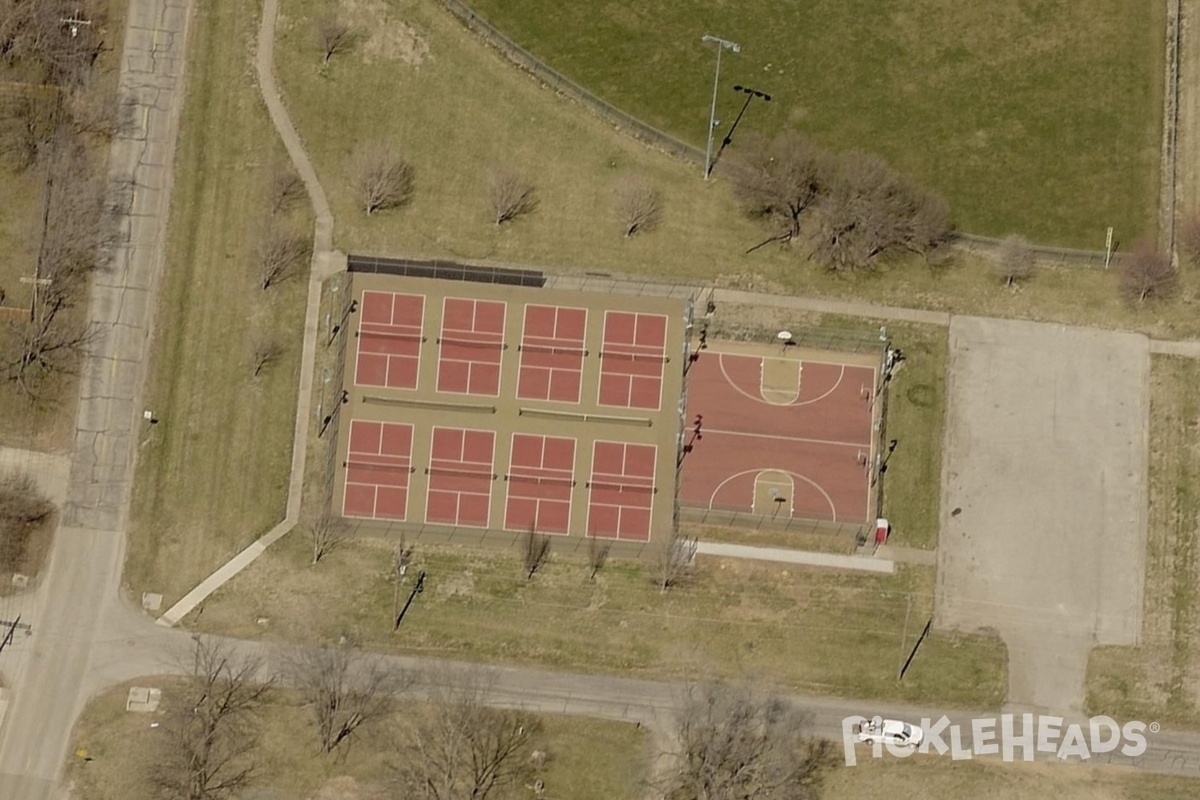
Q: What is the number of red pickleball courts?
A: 8